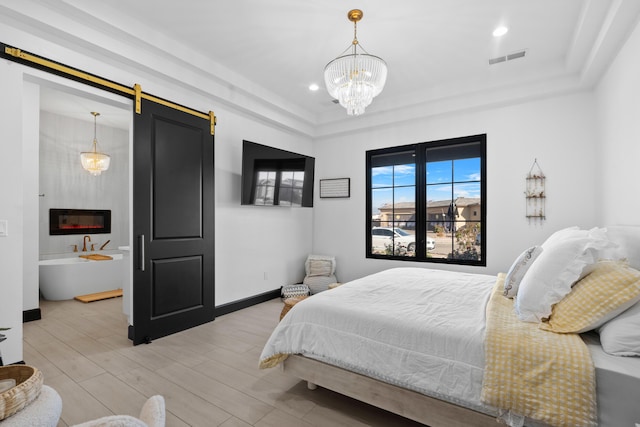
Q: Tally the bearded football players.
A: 0